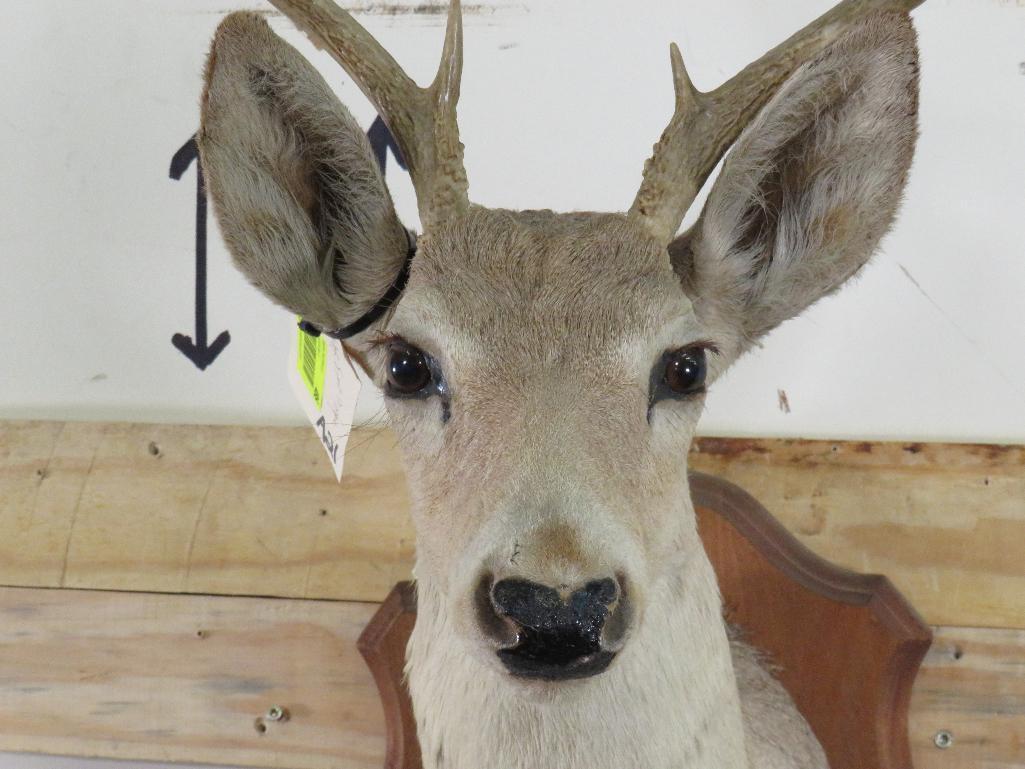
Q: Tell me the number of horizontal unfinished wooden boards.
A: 2